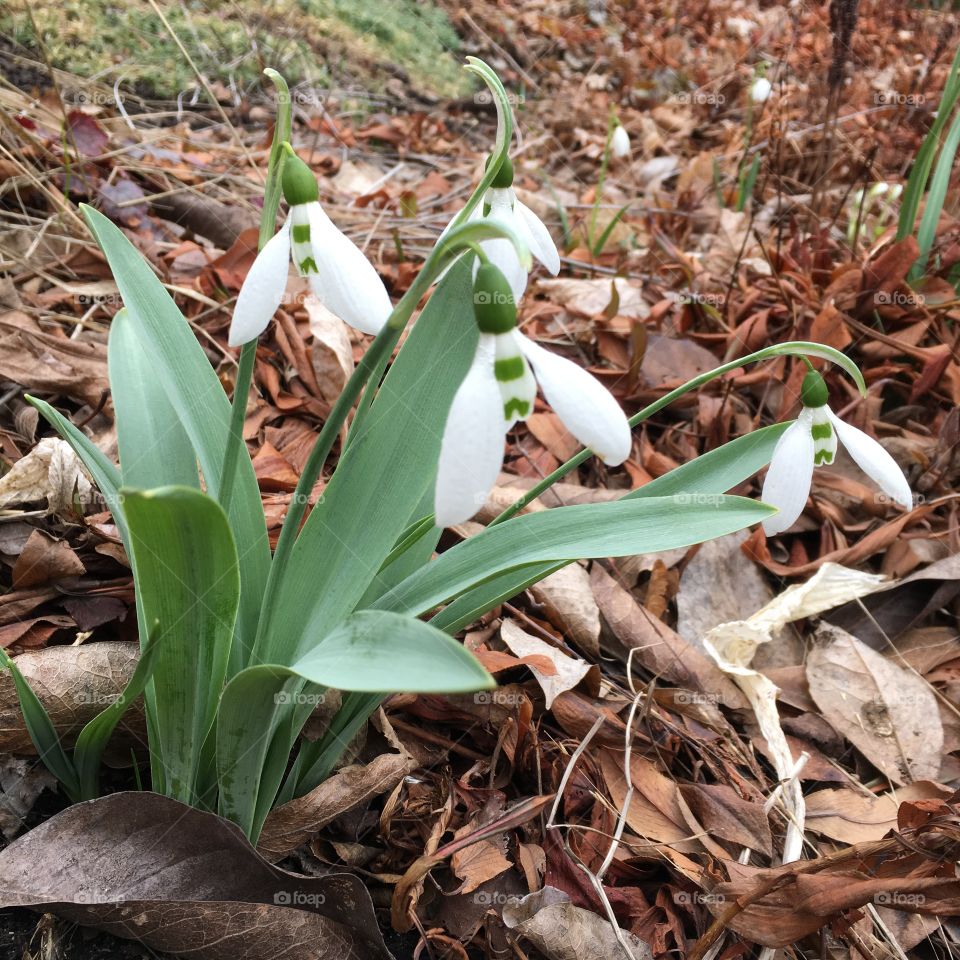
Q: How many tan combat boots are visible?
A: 0